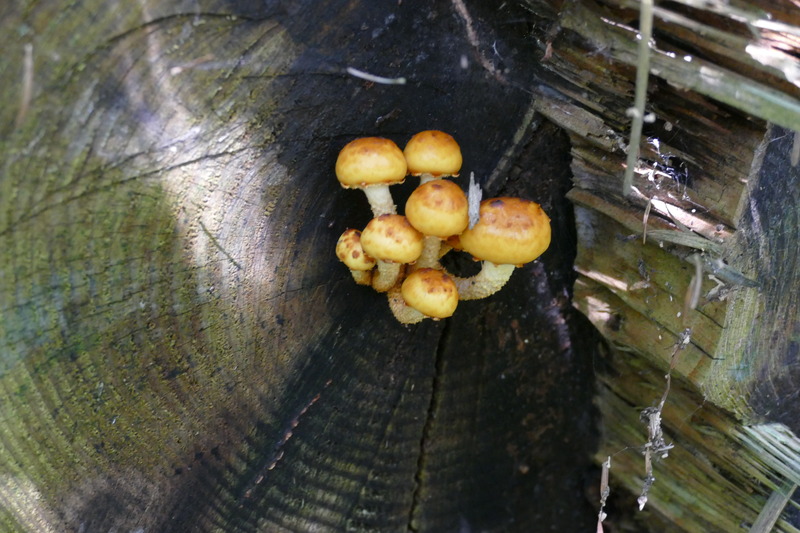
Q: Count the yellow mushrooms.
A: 7